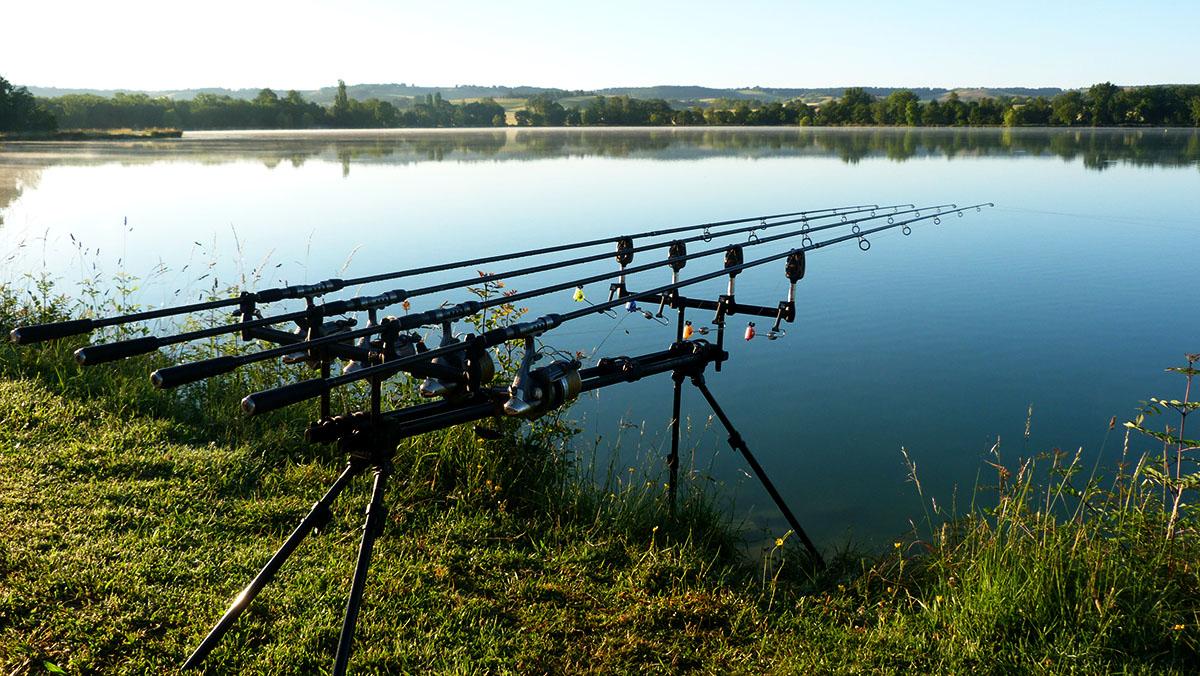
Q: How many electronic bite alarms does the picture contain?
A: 4